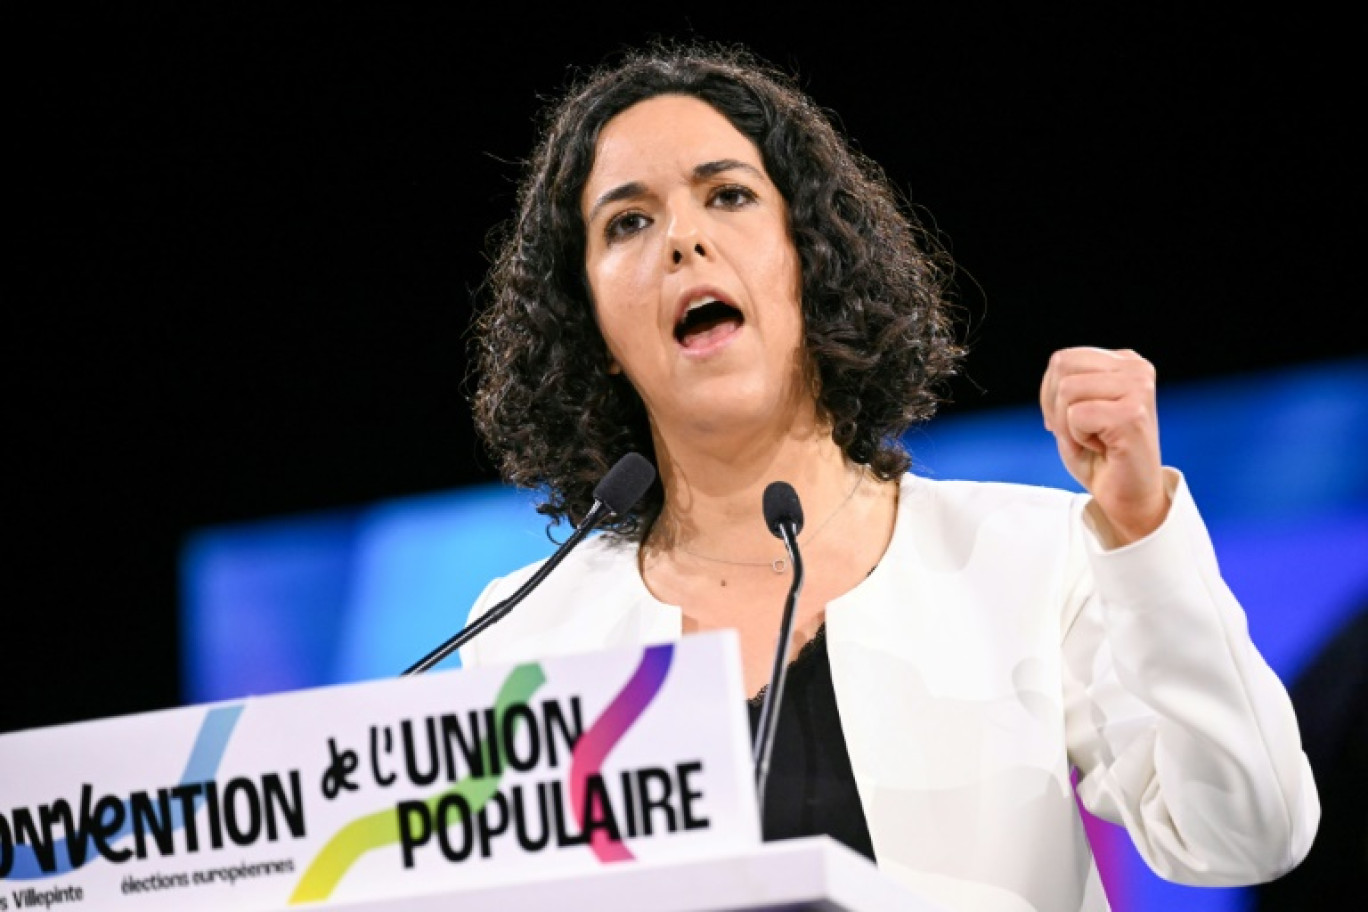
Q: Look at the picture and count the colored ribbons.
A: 3